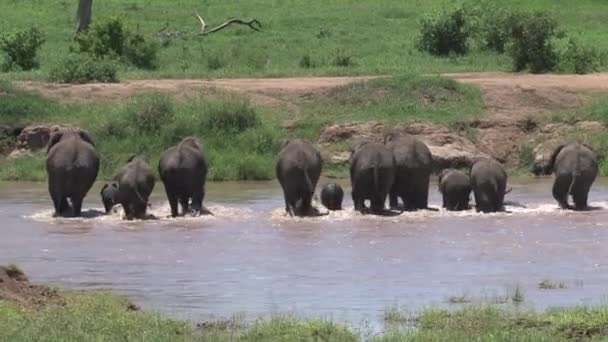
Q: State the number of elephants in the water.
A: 11